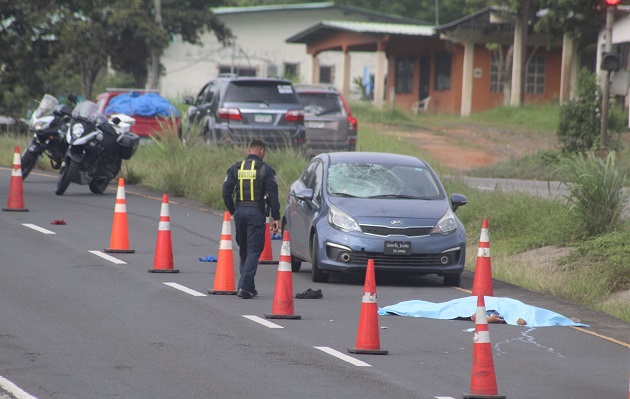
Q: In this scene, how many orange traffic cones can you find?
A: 9